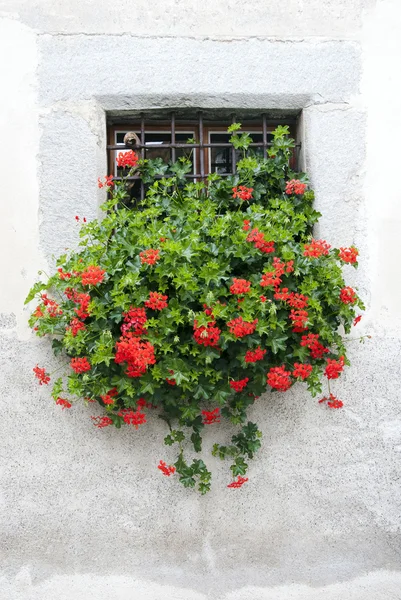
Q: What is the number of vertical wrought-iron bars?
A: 5